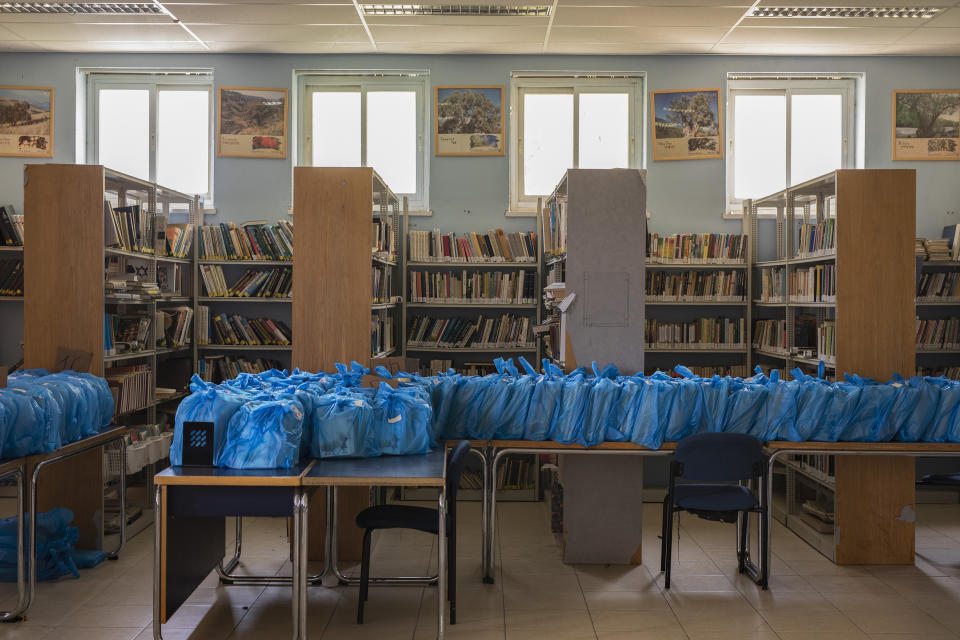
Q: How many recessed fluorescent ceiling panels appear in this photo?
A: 3